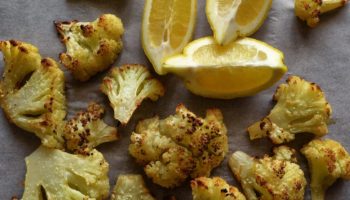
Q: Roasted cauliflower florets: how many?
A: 12